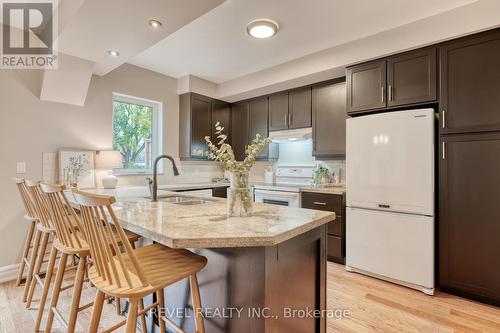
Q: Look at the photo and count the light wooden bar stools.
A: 4